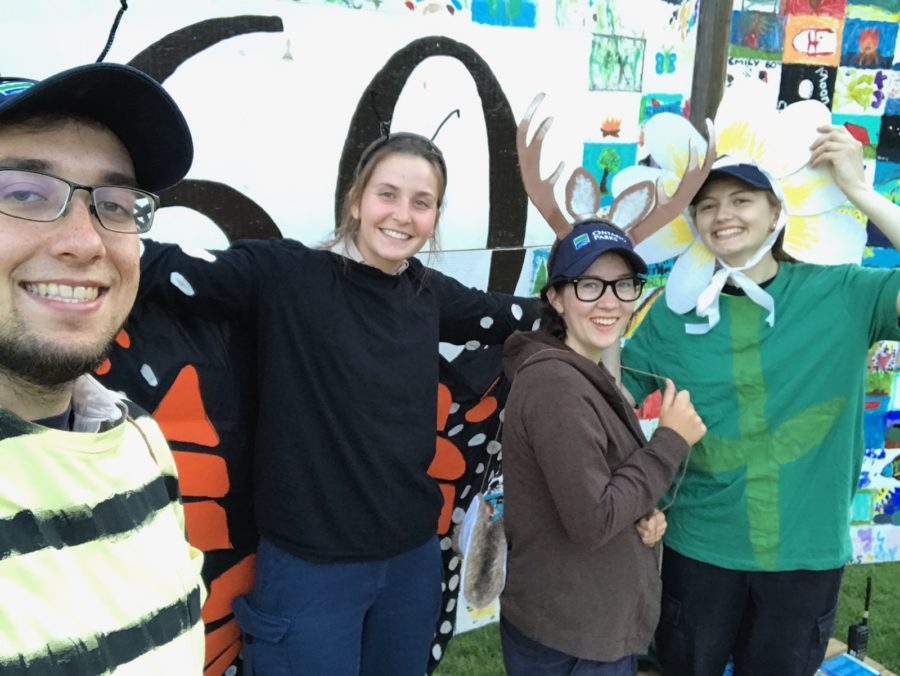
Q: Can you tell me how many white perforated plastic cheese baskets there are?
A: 0